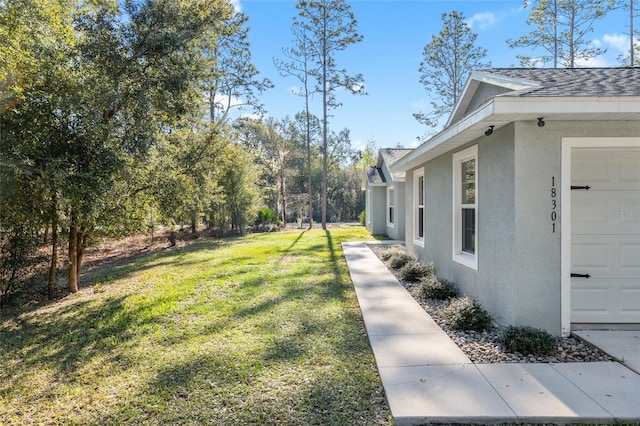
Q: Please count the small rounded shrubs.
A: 6